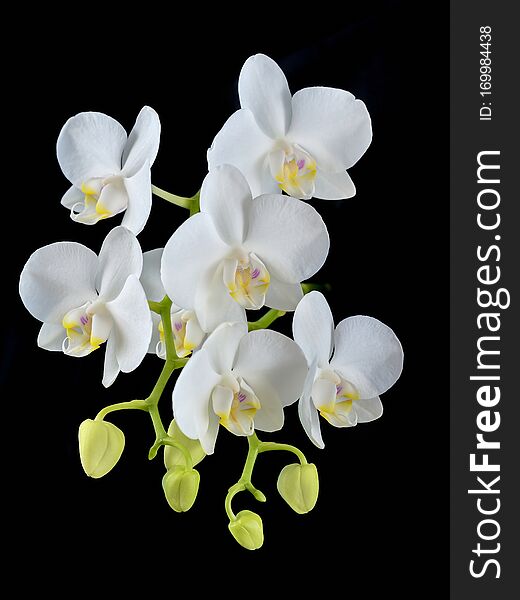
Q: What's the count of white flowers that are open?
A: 7